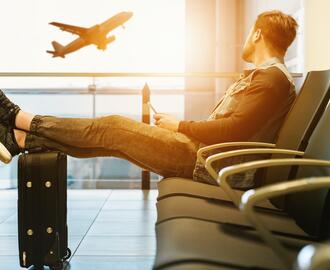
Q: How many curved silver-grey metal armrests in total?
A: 5